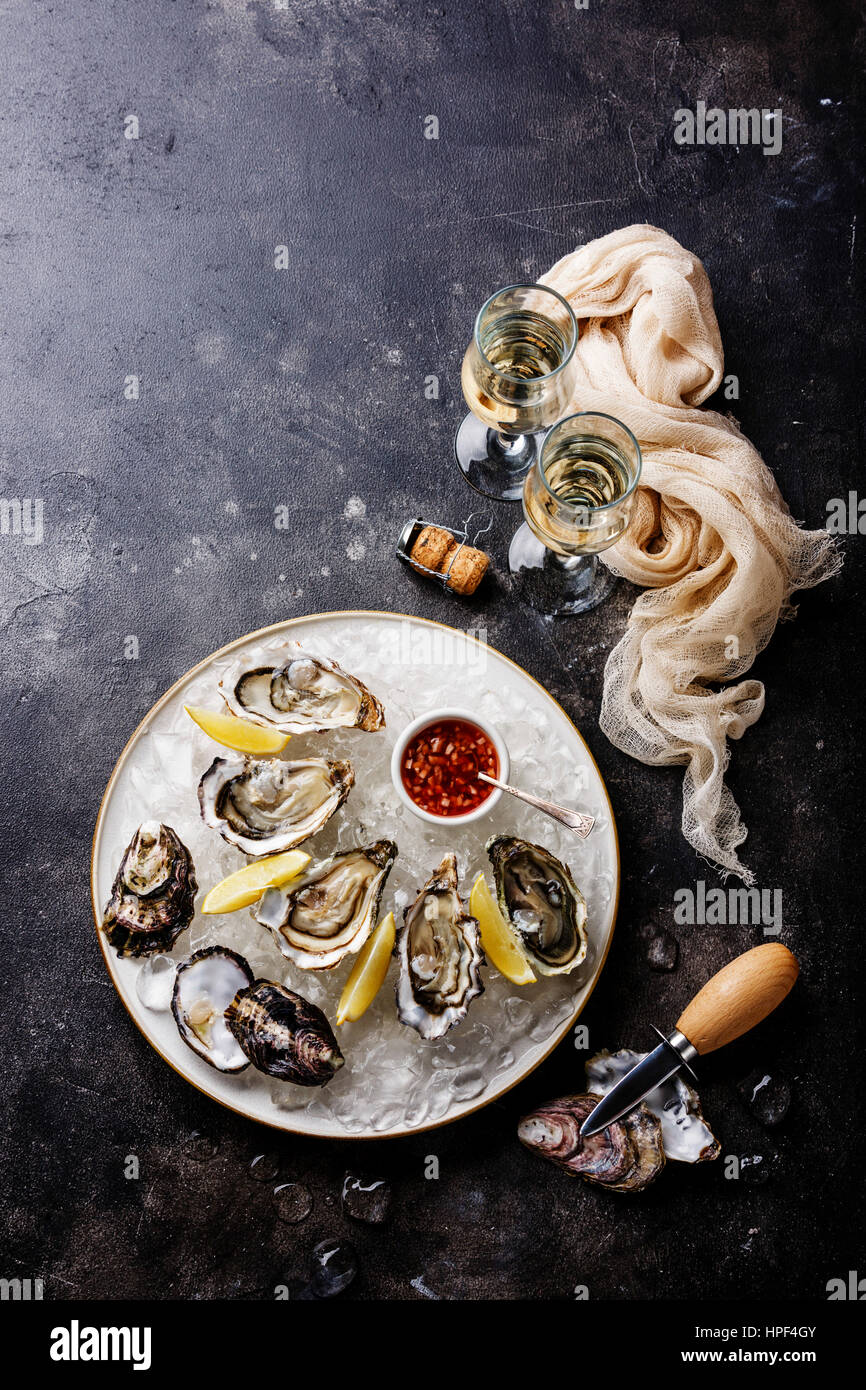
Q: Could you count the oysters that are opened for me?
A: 5